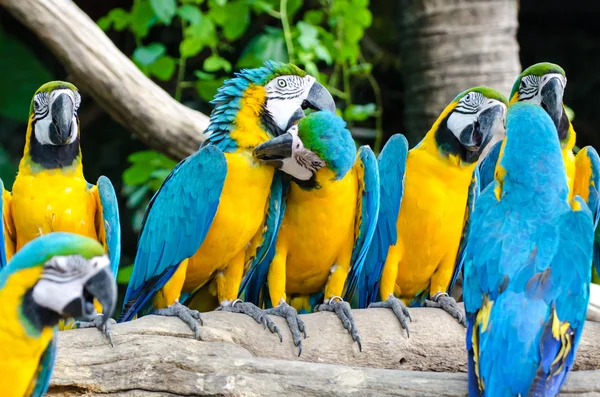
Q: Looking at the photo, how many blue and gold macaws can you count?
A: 7